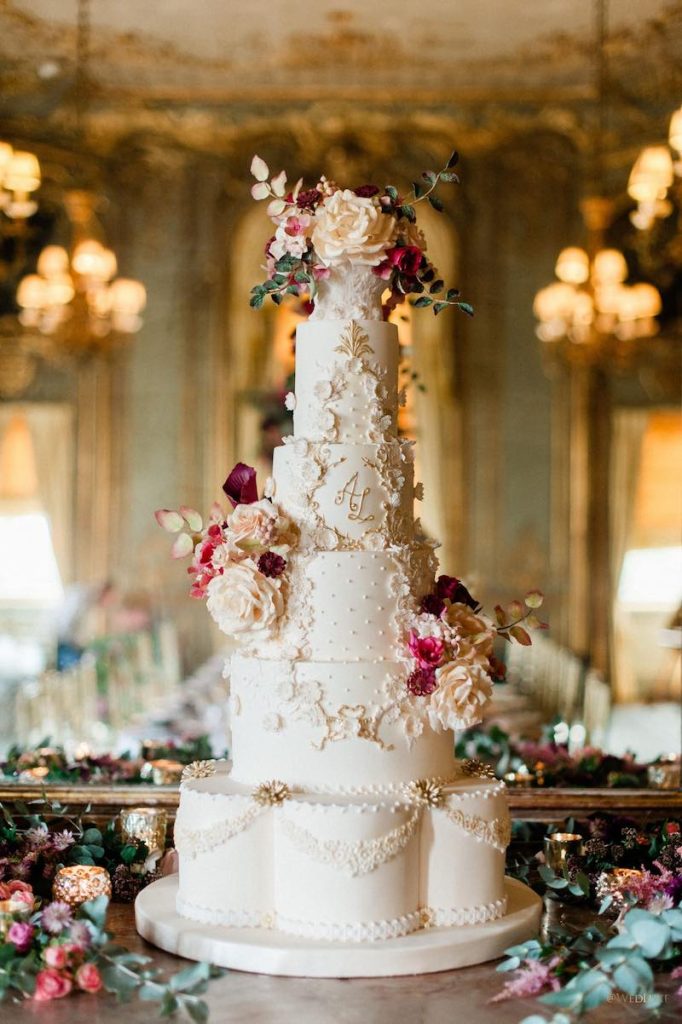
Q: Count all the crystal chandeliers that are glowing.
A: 4